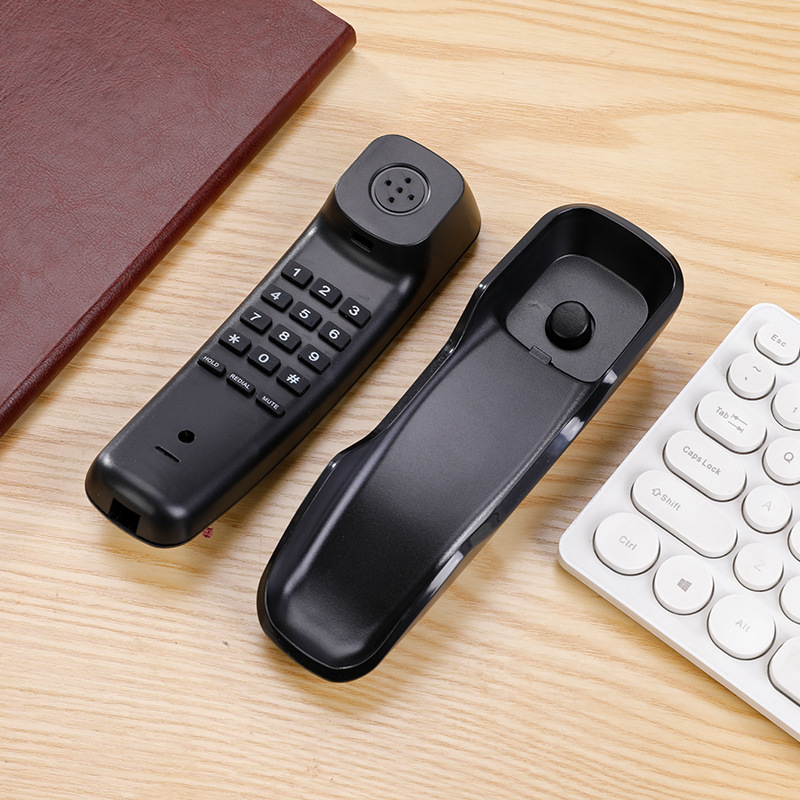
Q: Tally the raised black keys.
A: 15